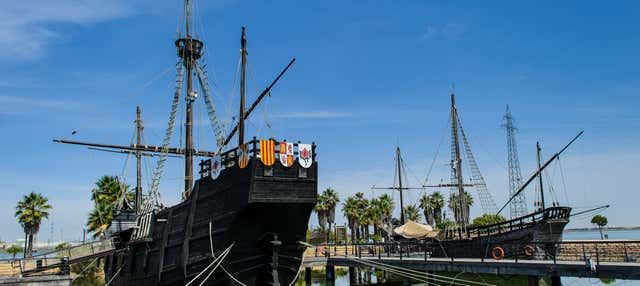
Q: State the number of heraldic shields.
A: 5